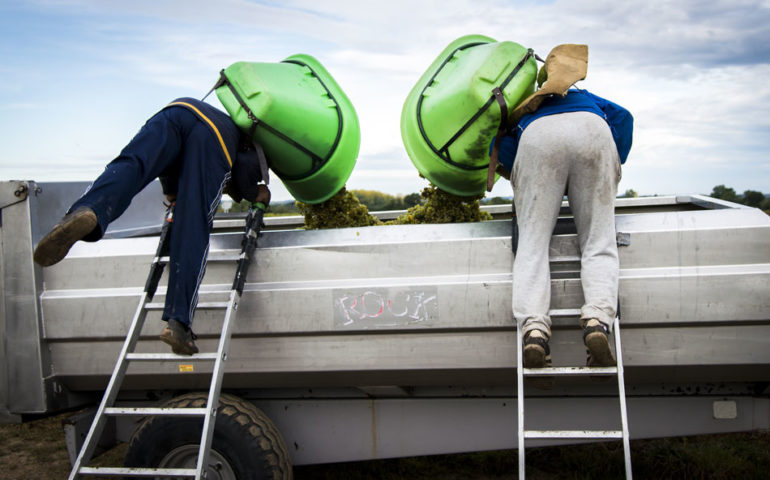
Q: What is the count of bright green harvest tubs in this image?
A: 2